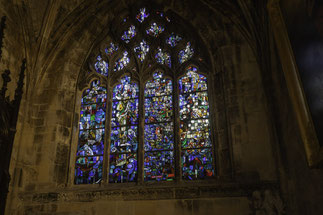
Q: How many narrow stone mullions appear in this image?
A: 3